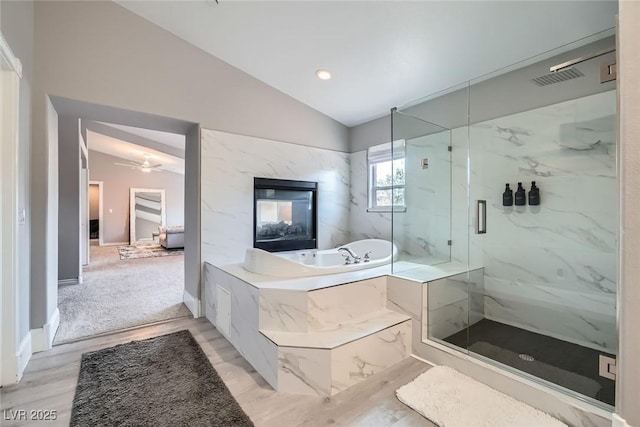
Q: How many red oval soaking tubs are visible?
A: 0